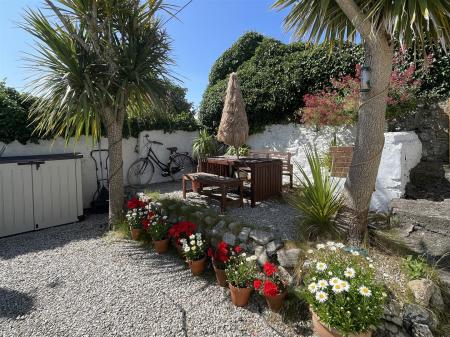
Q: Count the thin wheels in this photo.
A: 2